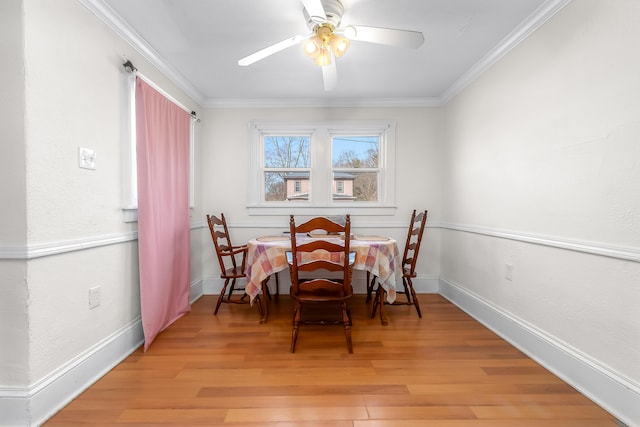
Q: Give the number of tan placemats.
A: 2